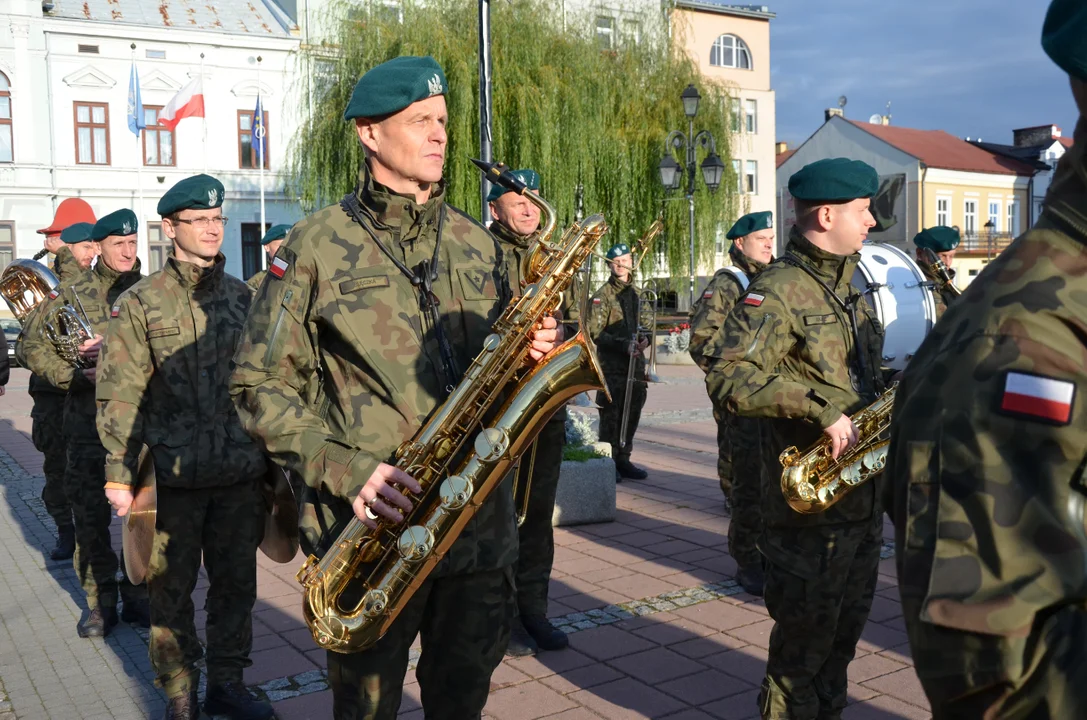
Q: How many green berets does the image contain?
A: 11